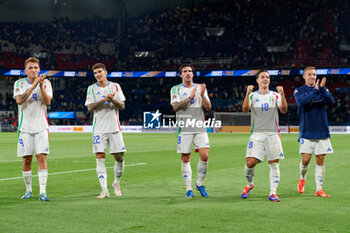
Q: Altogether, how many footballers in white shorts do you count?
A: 5